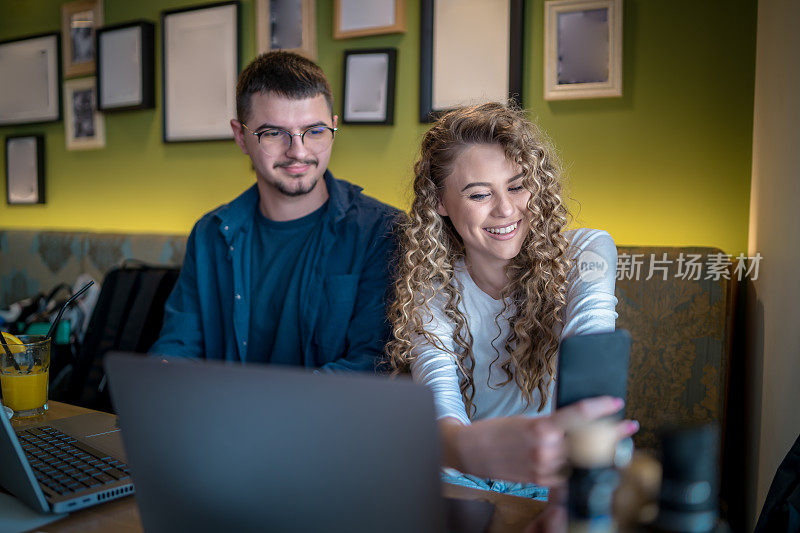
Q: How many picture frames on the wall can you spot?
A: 11